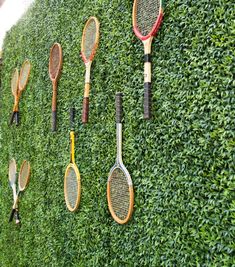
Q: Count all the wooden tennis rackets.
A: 9